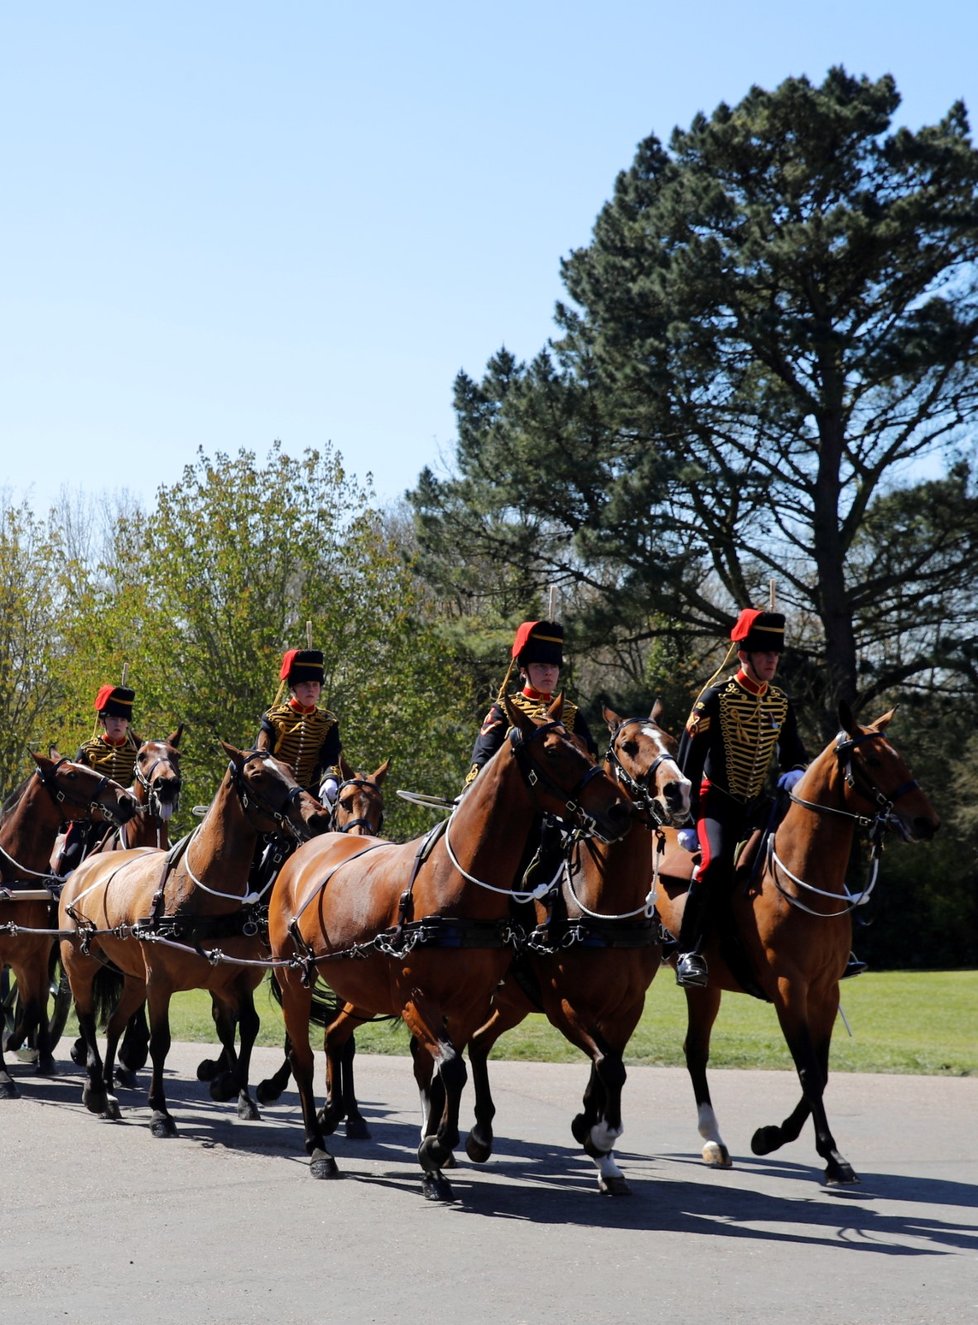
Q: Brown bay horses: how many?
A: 7